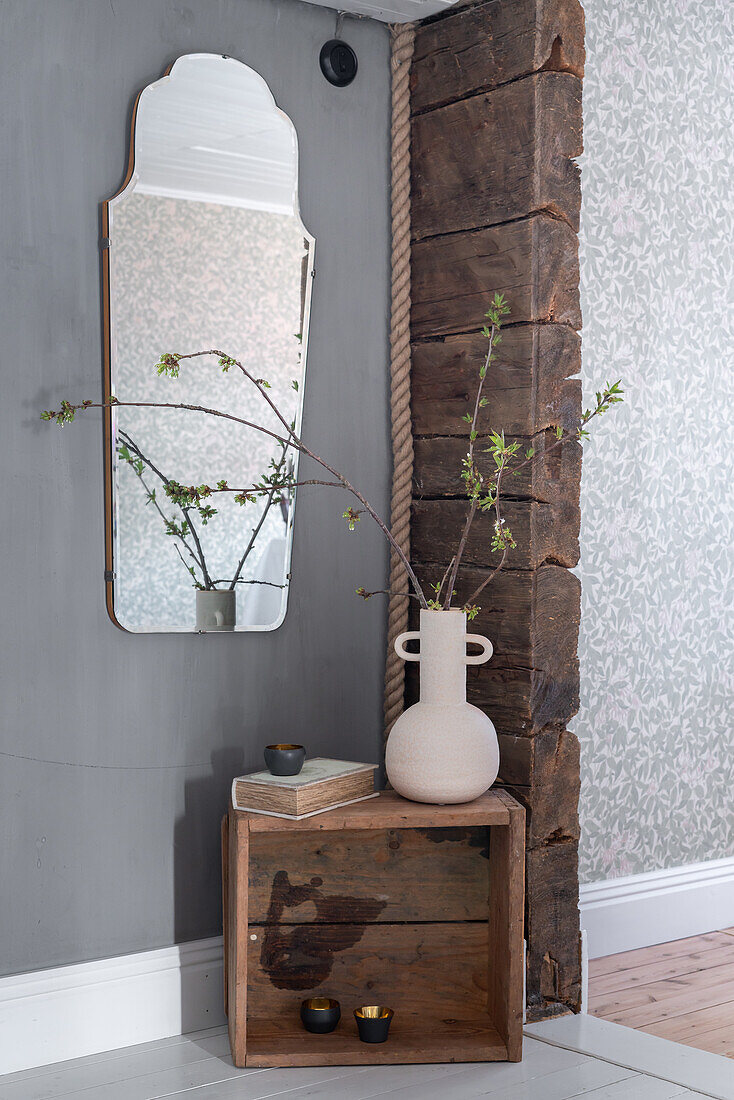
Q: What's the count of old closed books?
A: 1